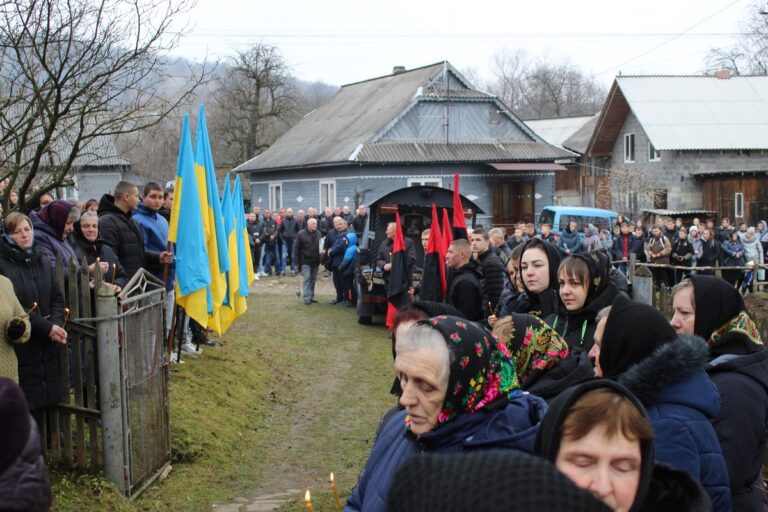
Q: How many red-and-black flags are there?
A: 4